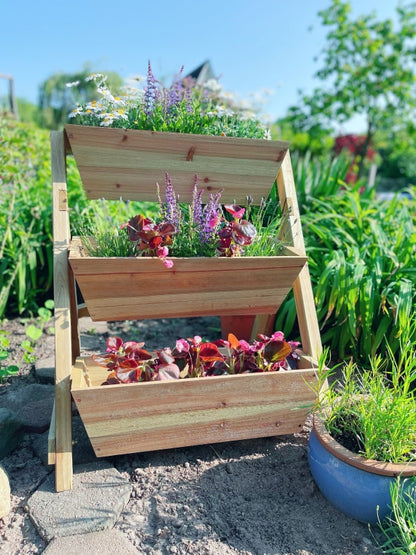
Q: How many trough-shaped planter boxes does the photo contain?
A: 3